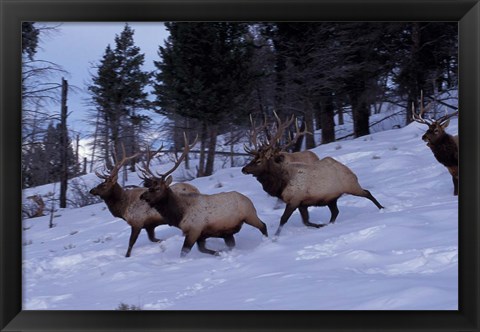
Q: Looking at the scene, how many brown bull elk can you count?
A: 5